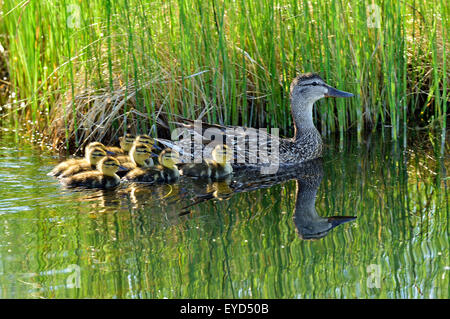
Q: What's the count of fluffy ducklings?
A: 8